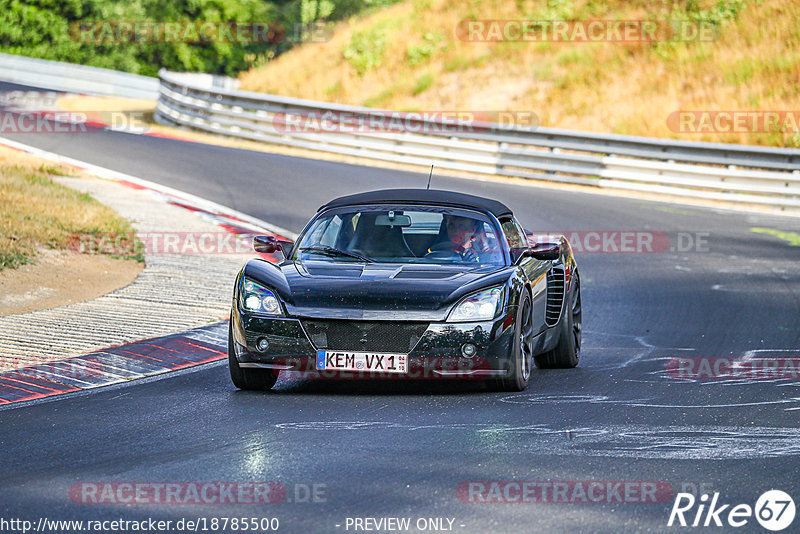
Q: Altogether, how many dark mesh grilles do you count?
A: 1